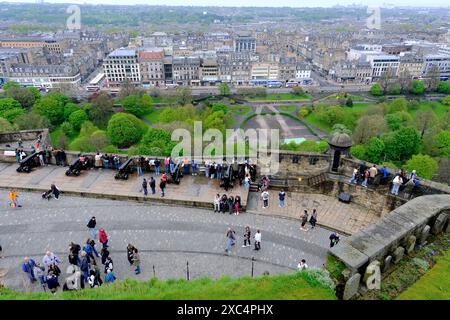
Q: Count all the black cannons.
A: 5